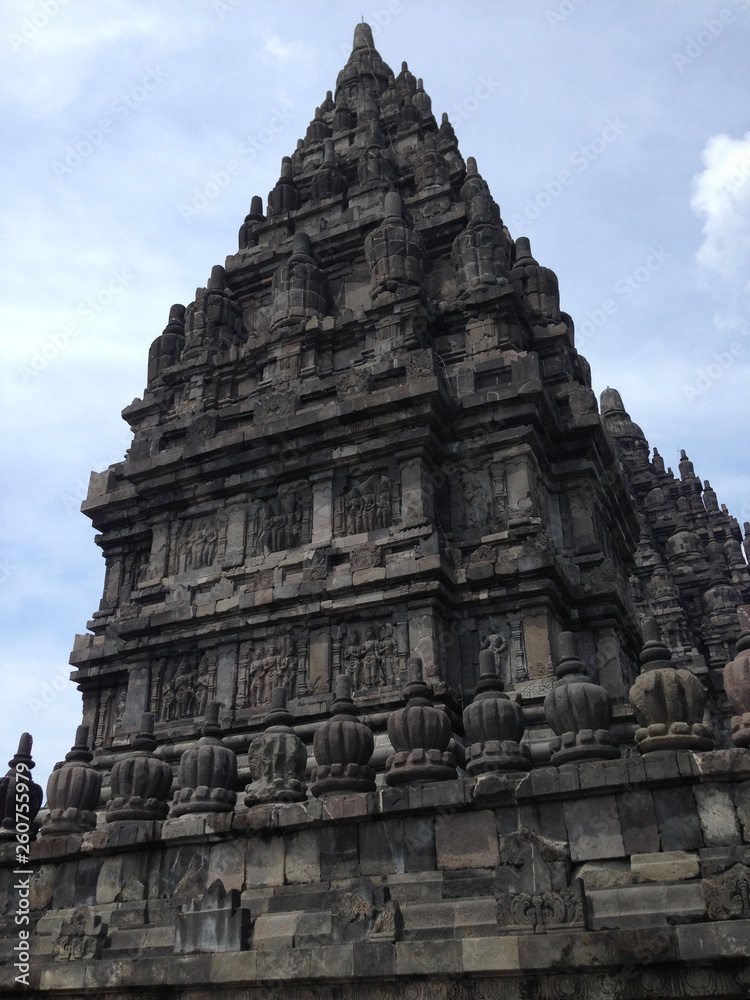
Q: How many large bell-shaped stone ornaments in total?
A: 11